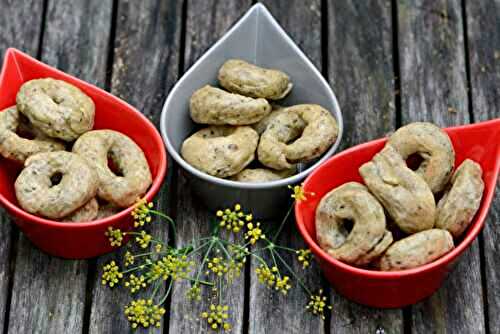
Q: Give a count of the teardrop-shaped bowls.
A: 3